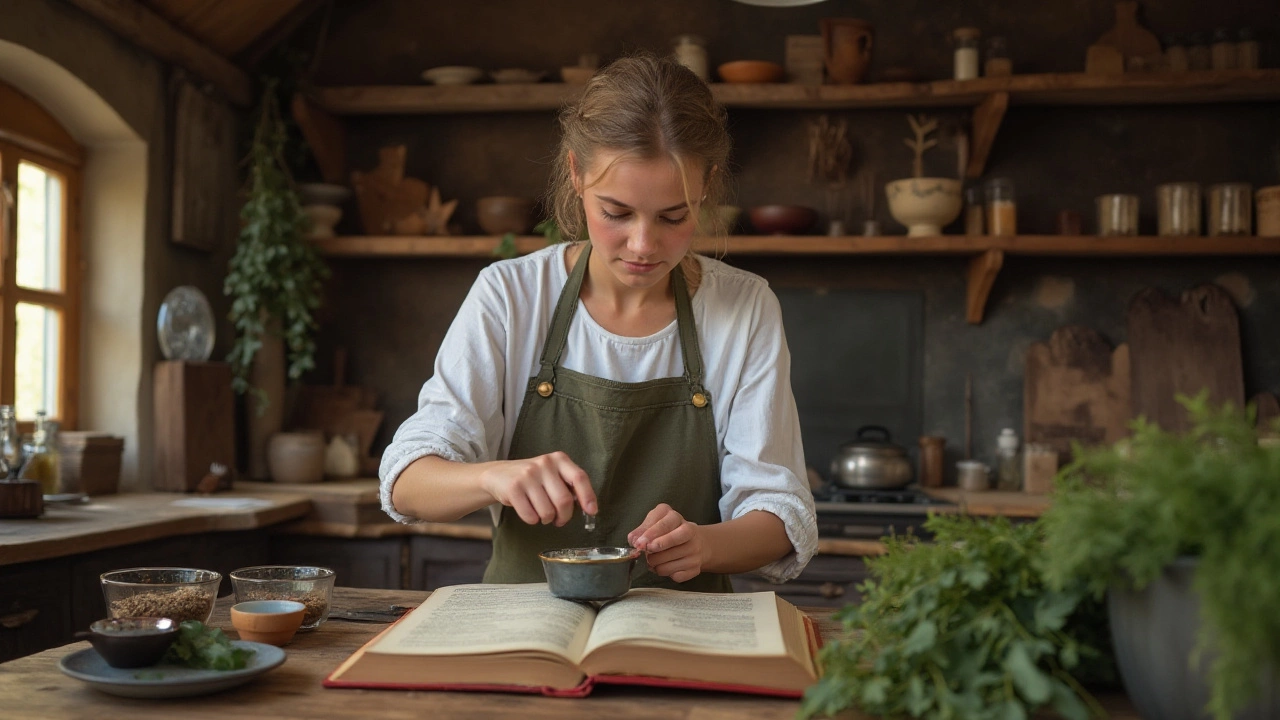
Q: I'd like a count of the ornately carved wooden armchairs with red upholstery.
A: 0